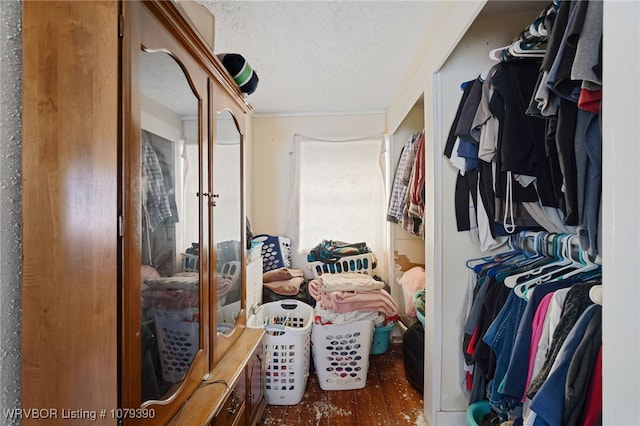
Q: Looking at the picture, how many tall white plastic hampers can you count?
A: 2